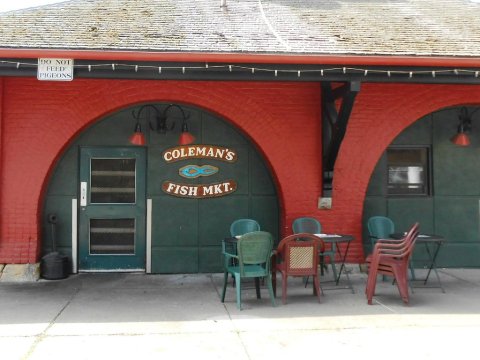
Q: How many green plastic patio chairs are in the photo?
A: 4